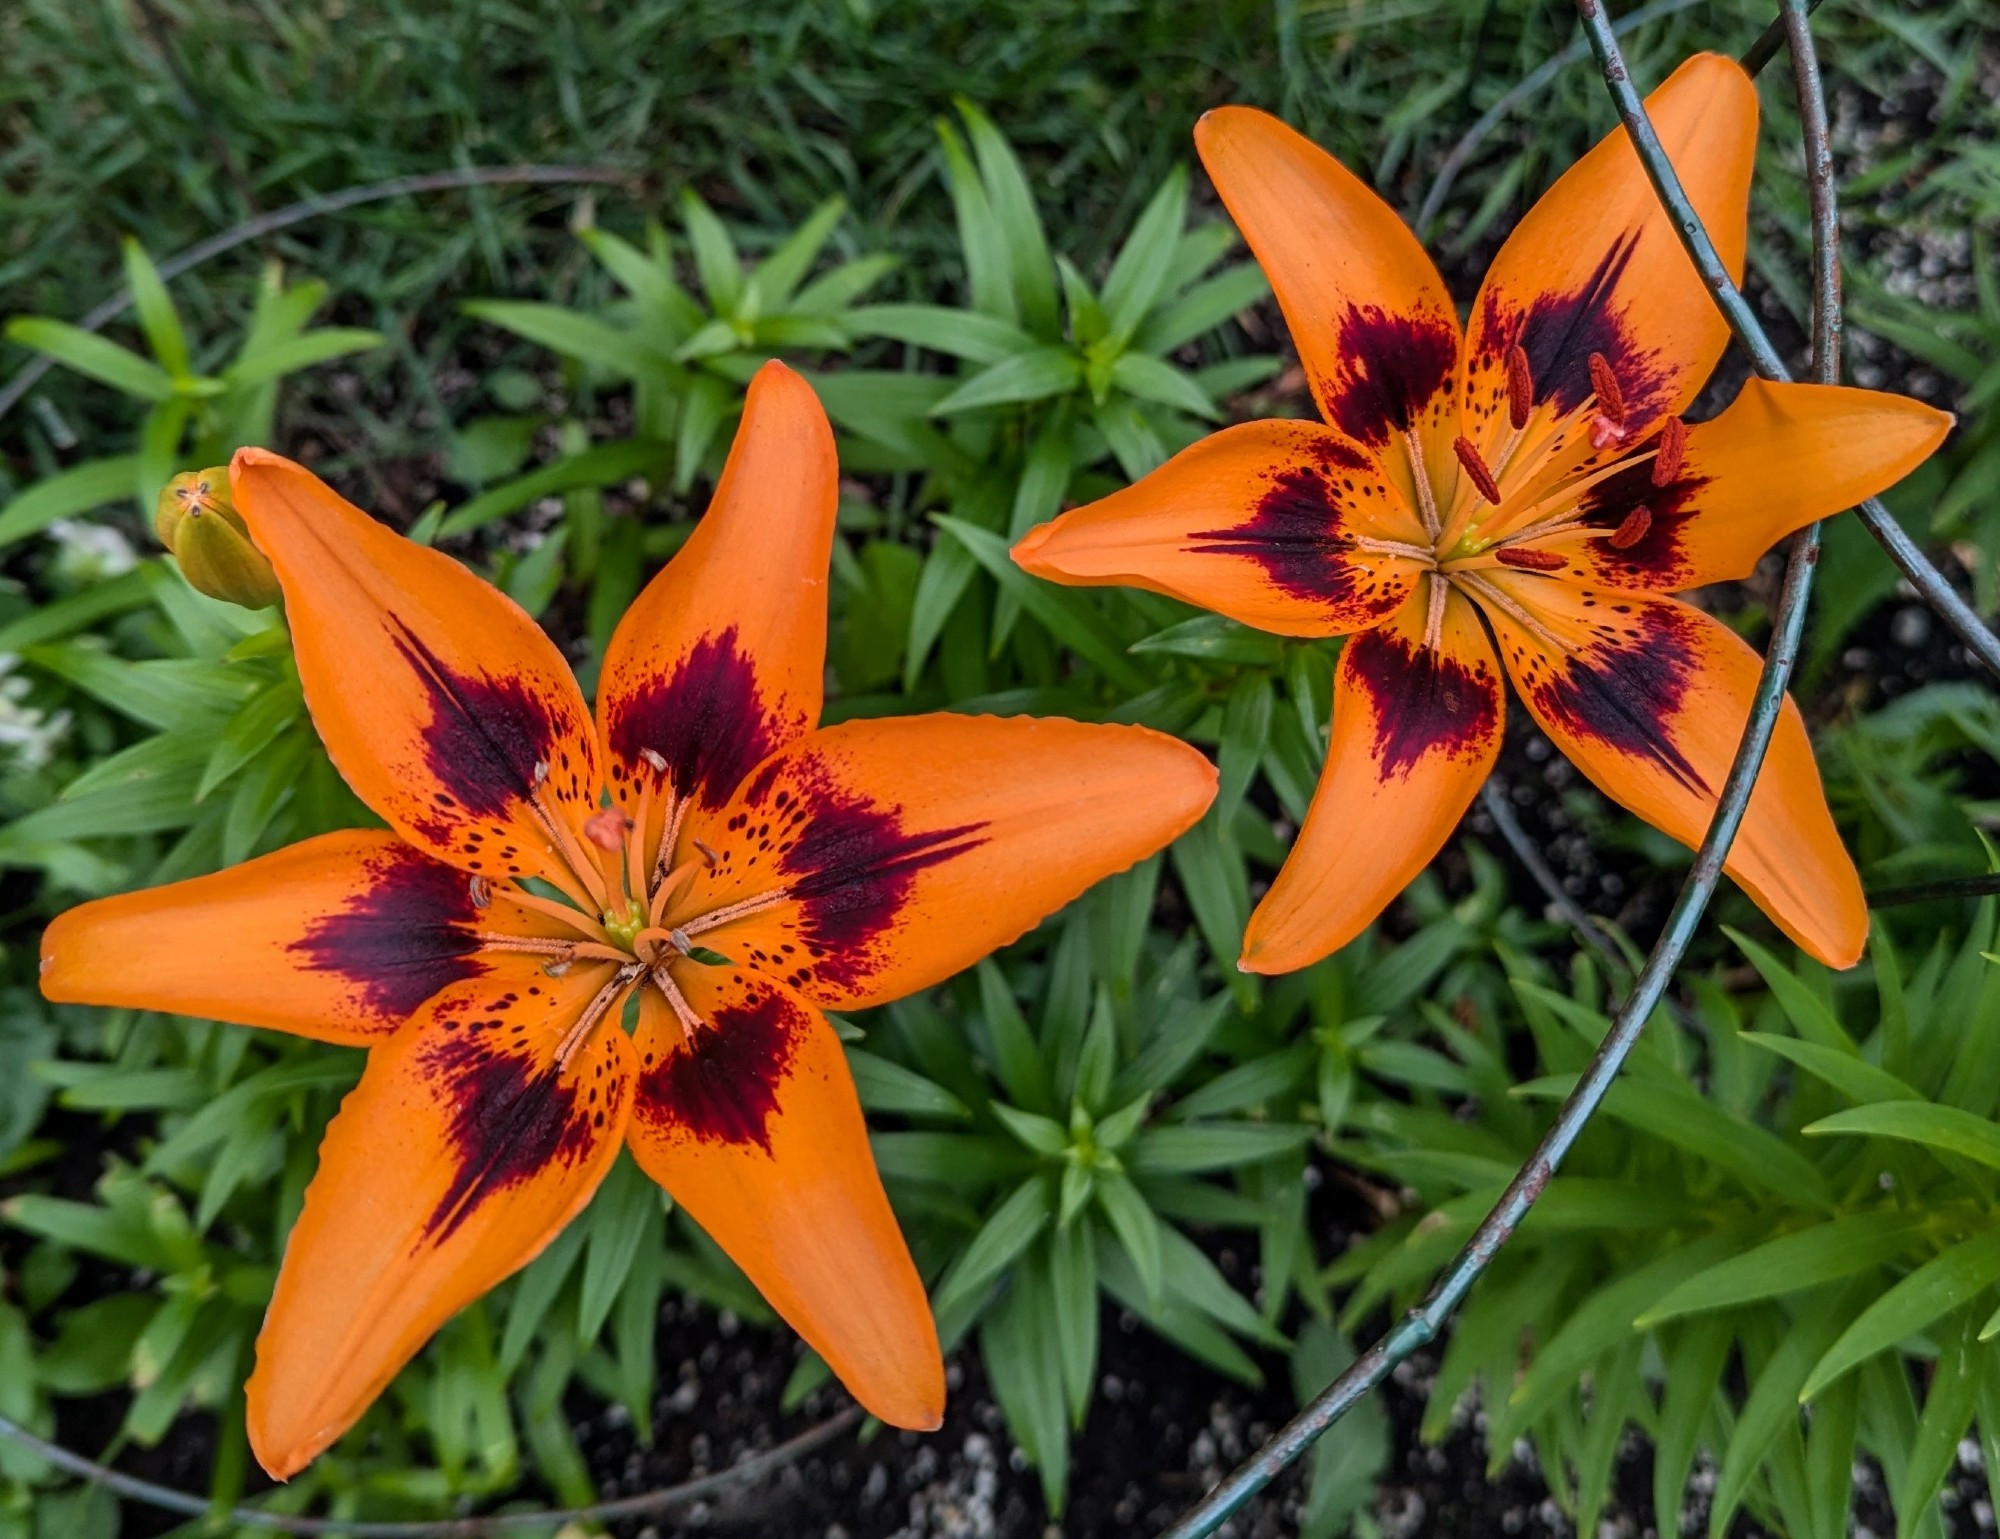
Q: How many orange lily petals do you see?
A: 12